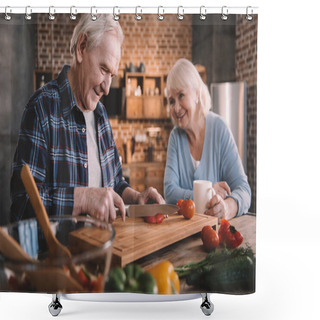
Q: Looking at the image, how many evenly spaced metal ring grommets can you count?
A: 12